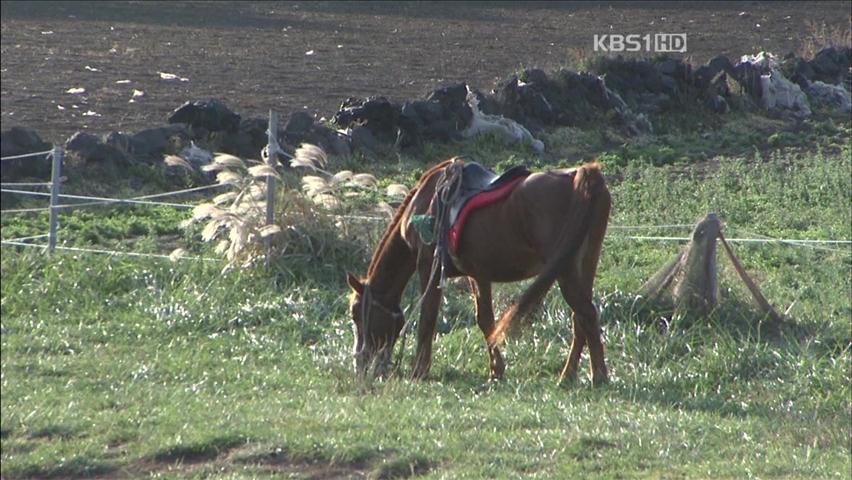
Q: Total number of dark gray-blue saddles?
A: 1